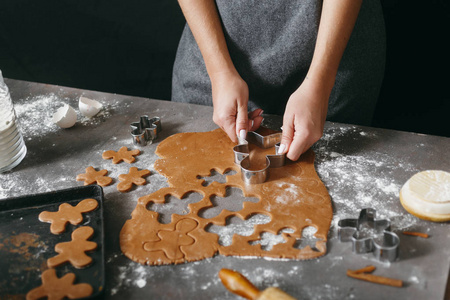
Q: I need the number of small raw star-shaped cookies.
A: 3